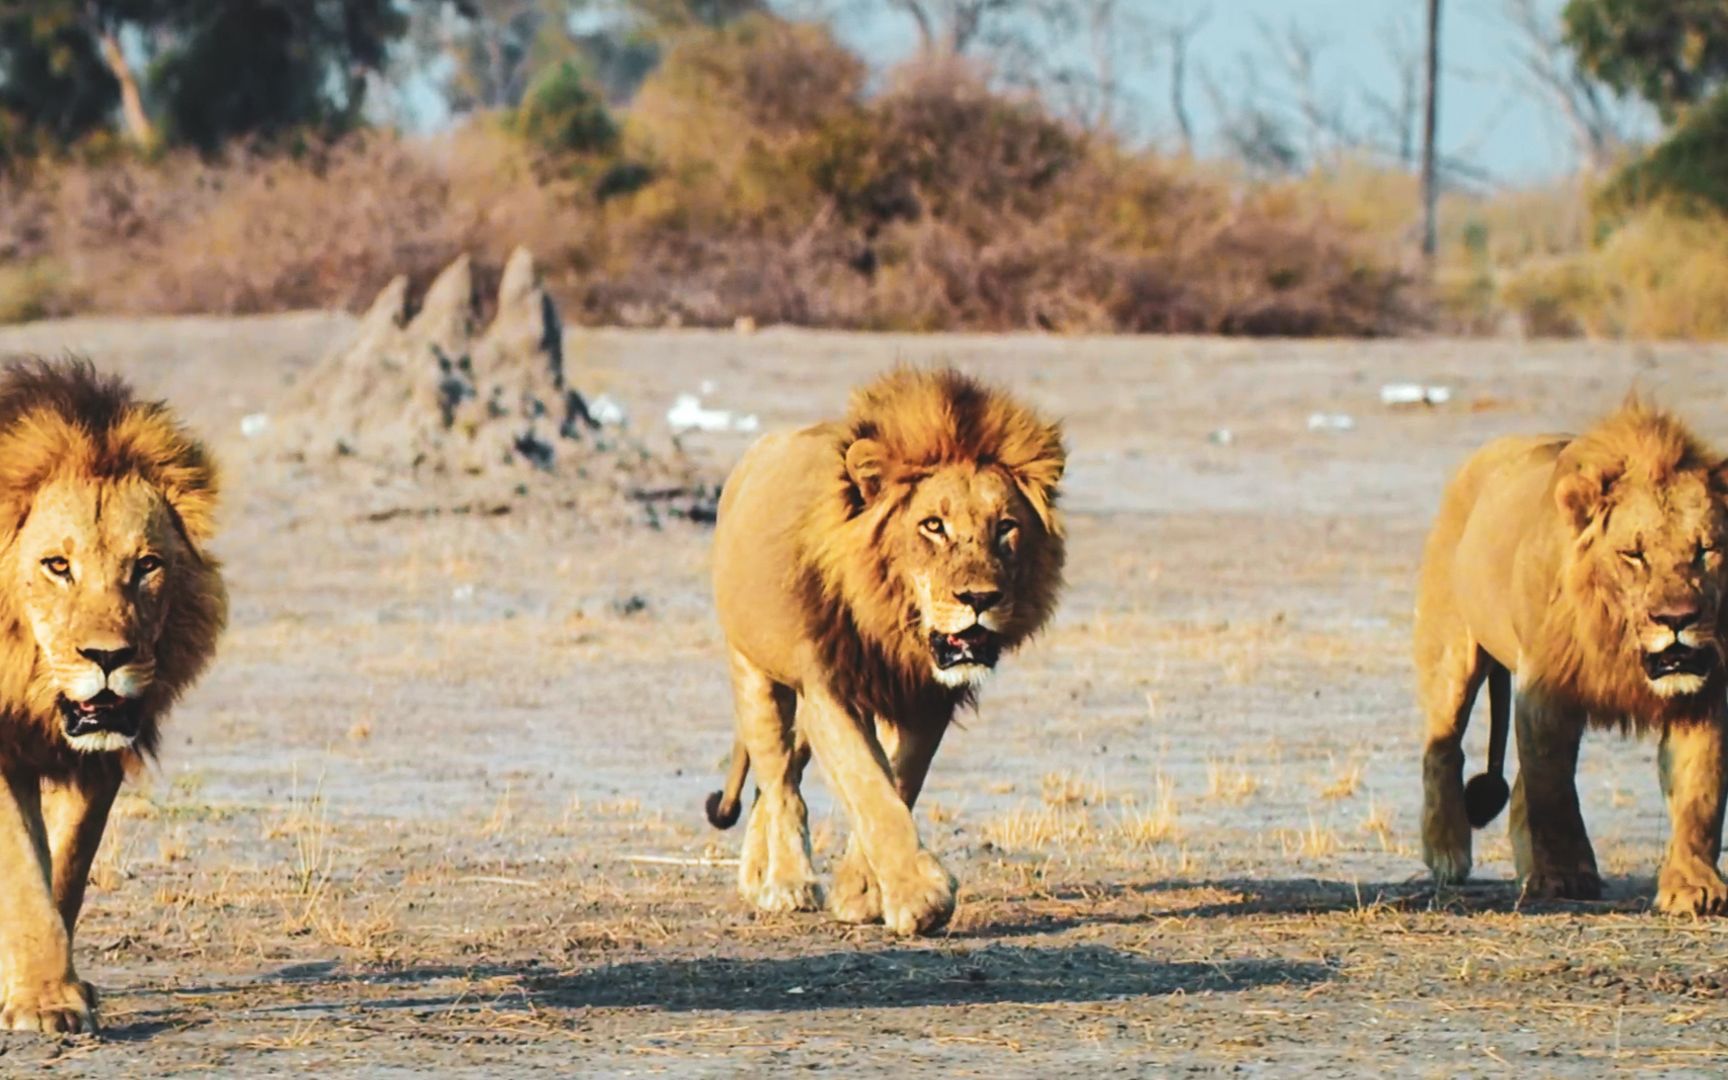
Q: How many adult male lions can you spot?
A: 3